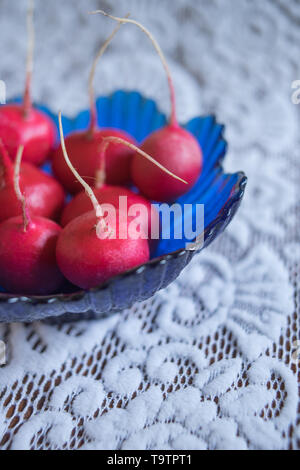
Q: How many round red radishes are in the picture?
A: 7